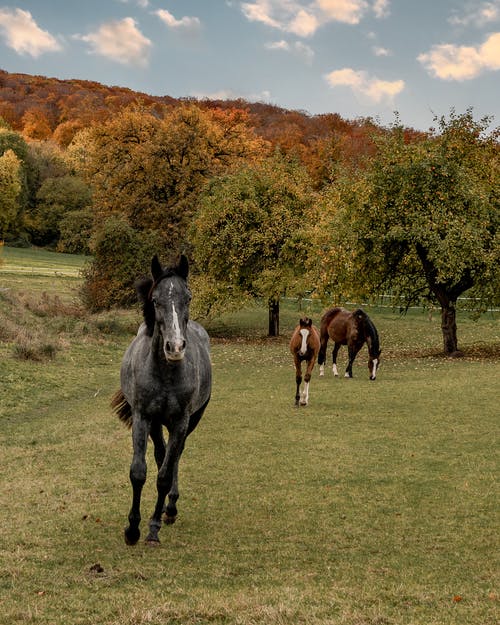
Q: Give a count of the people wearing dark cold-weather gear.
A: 0